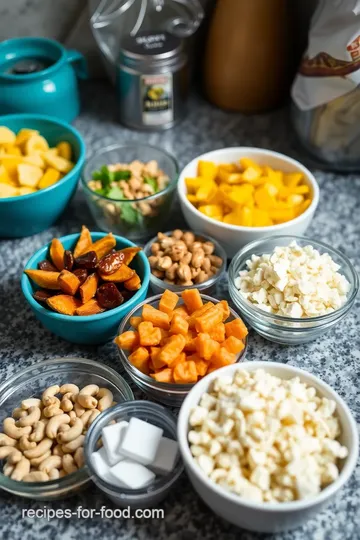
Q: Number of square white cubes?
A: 5